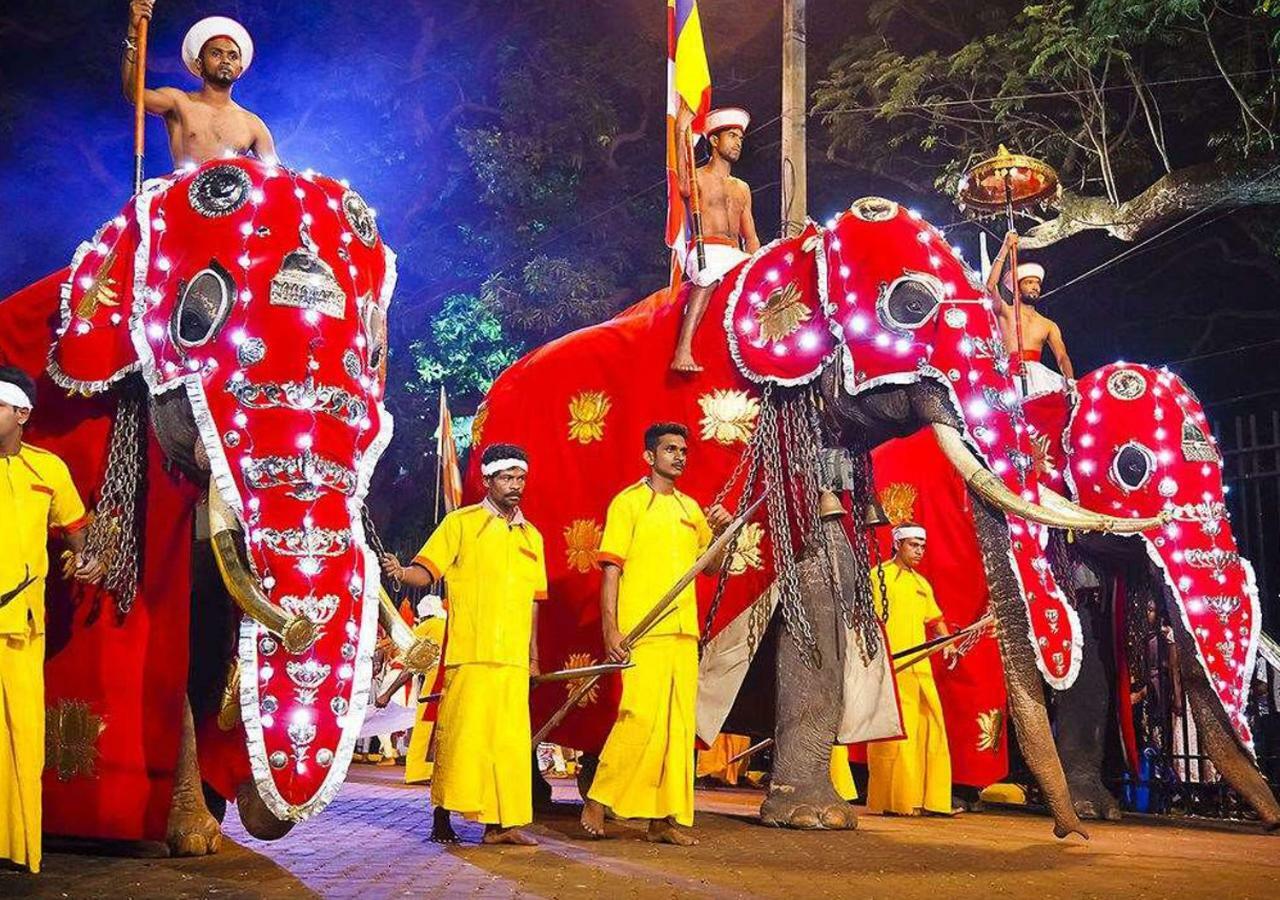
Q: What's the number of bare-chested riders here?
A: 3